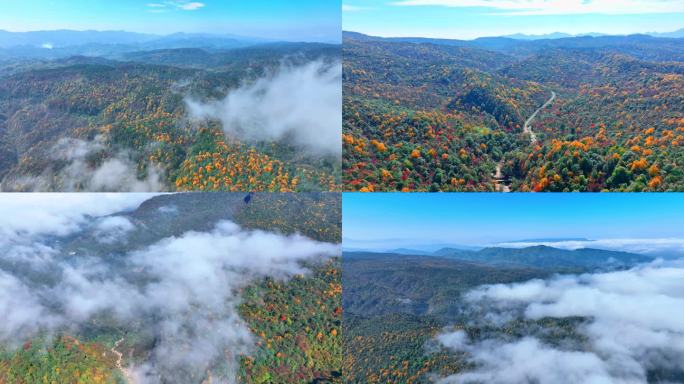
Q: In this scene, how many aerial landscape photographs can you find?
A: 4